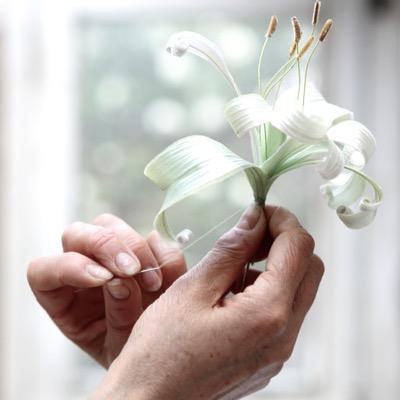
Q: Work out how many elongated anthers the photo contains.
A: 6